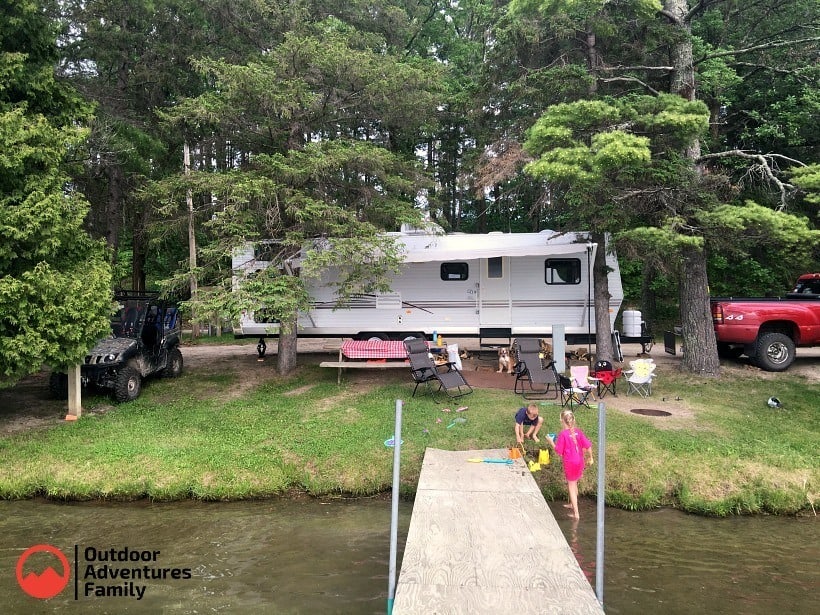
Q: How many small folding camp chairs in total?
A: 4